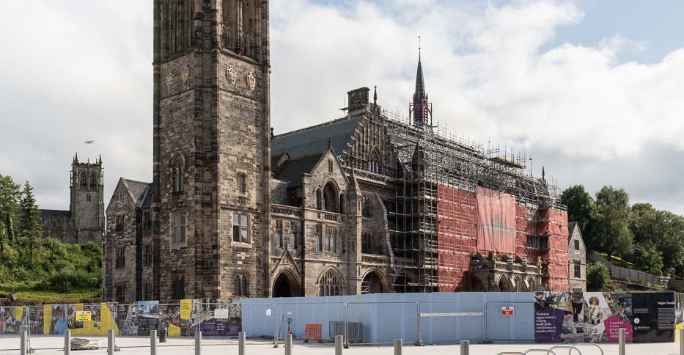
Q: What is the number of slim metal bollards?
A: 11